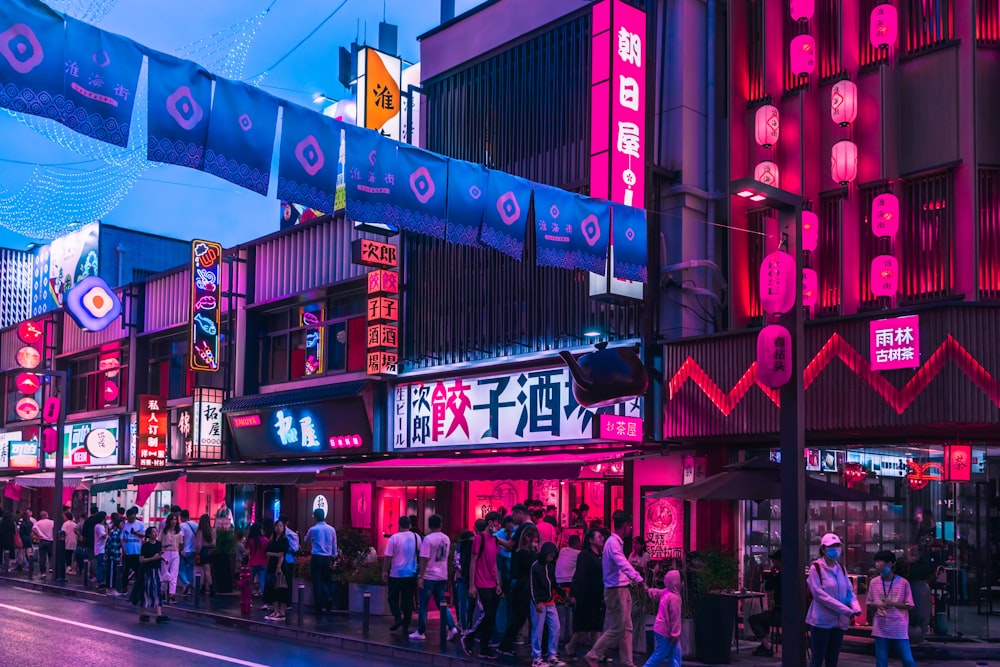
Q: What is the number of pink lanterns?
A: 15